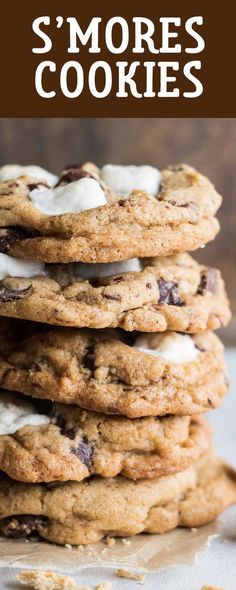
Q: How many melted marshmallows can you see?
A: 7